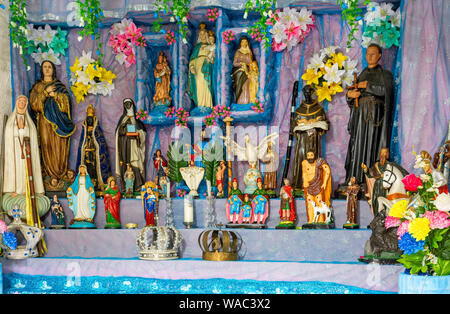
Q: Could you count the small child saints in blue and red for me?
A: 3